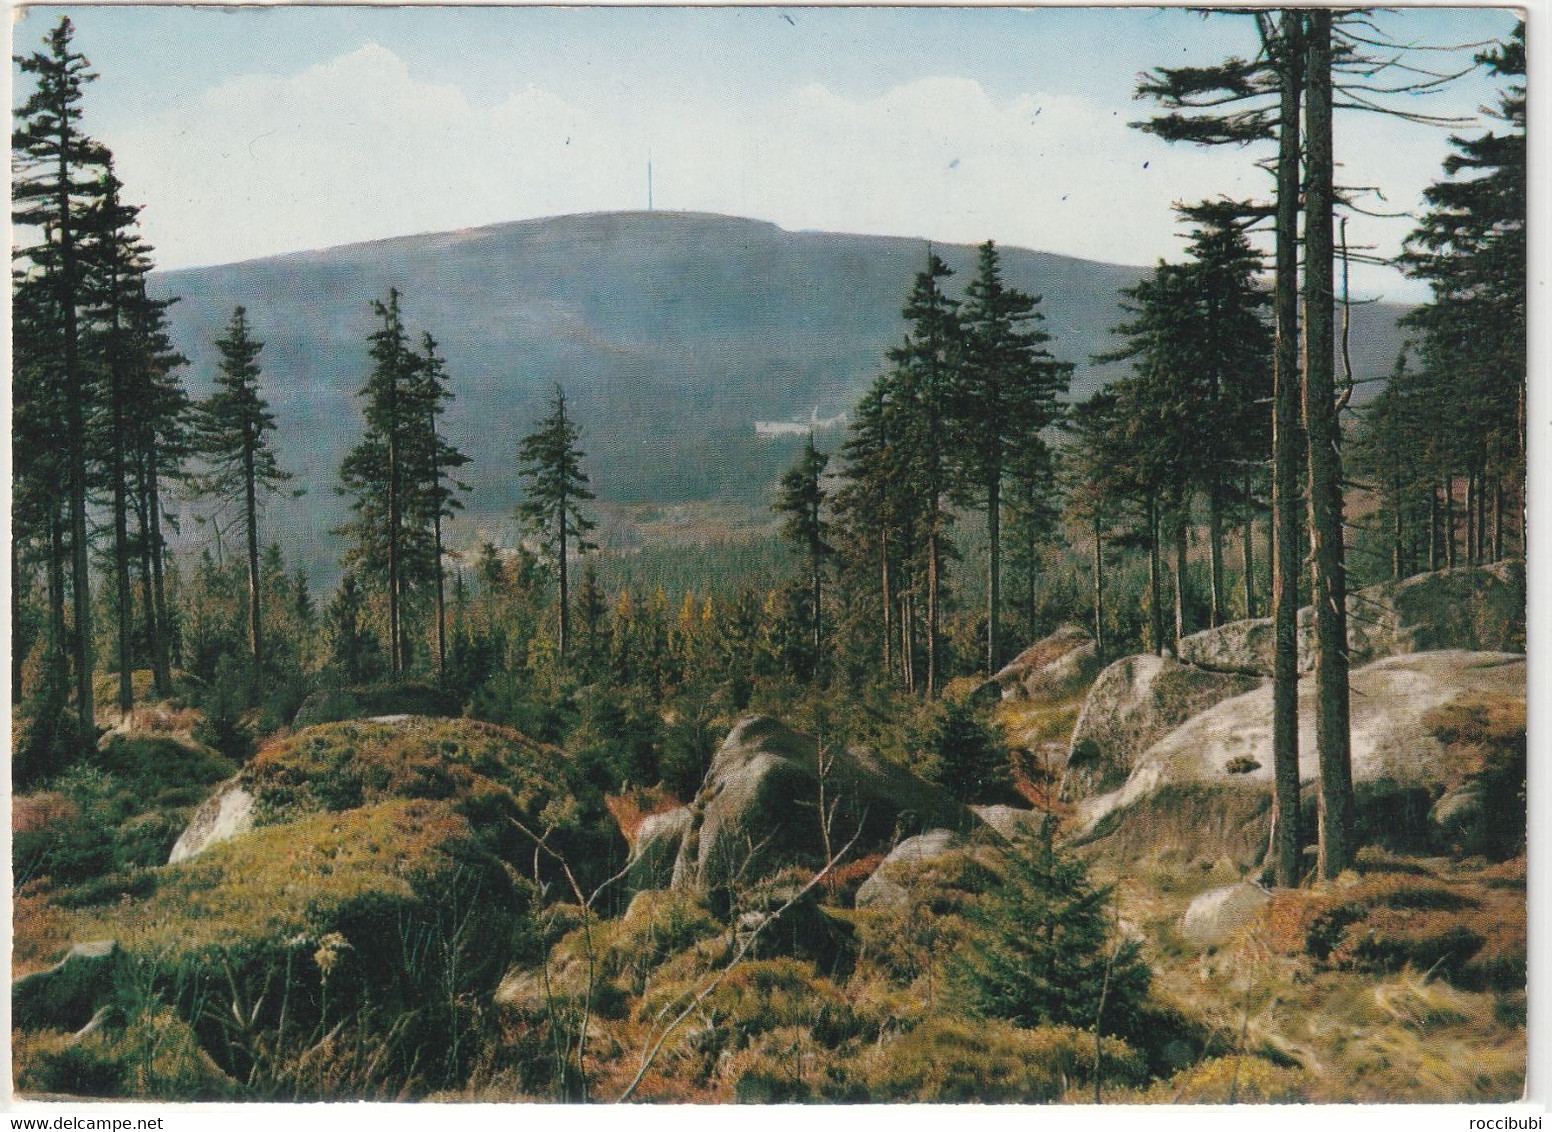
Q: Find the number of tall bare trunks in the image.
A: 2